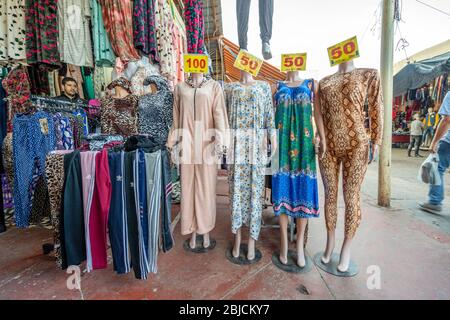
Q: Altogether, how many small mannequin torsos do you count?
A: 2